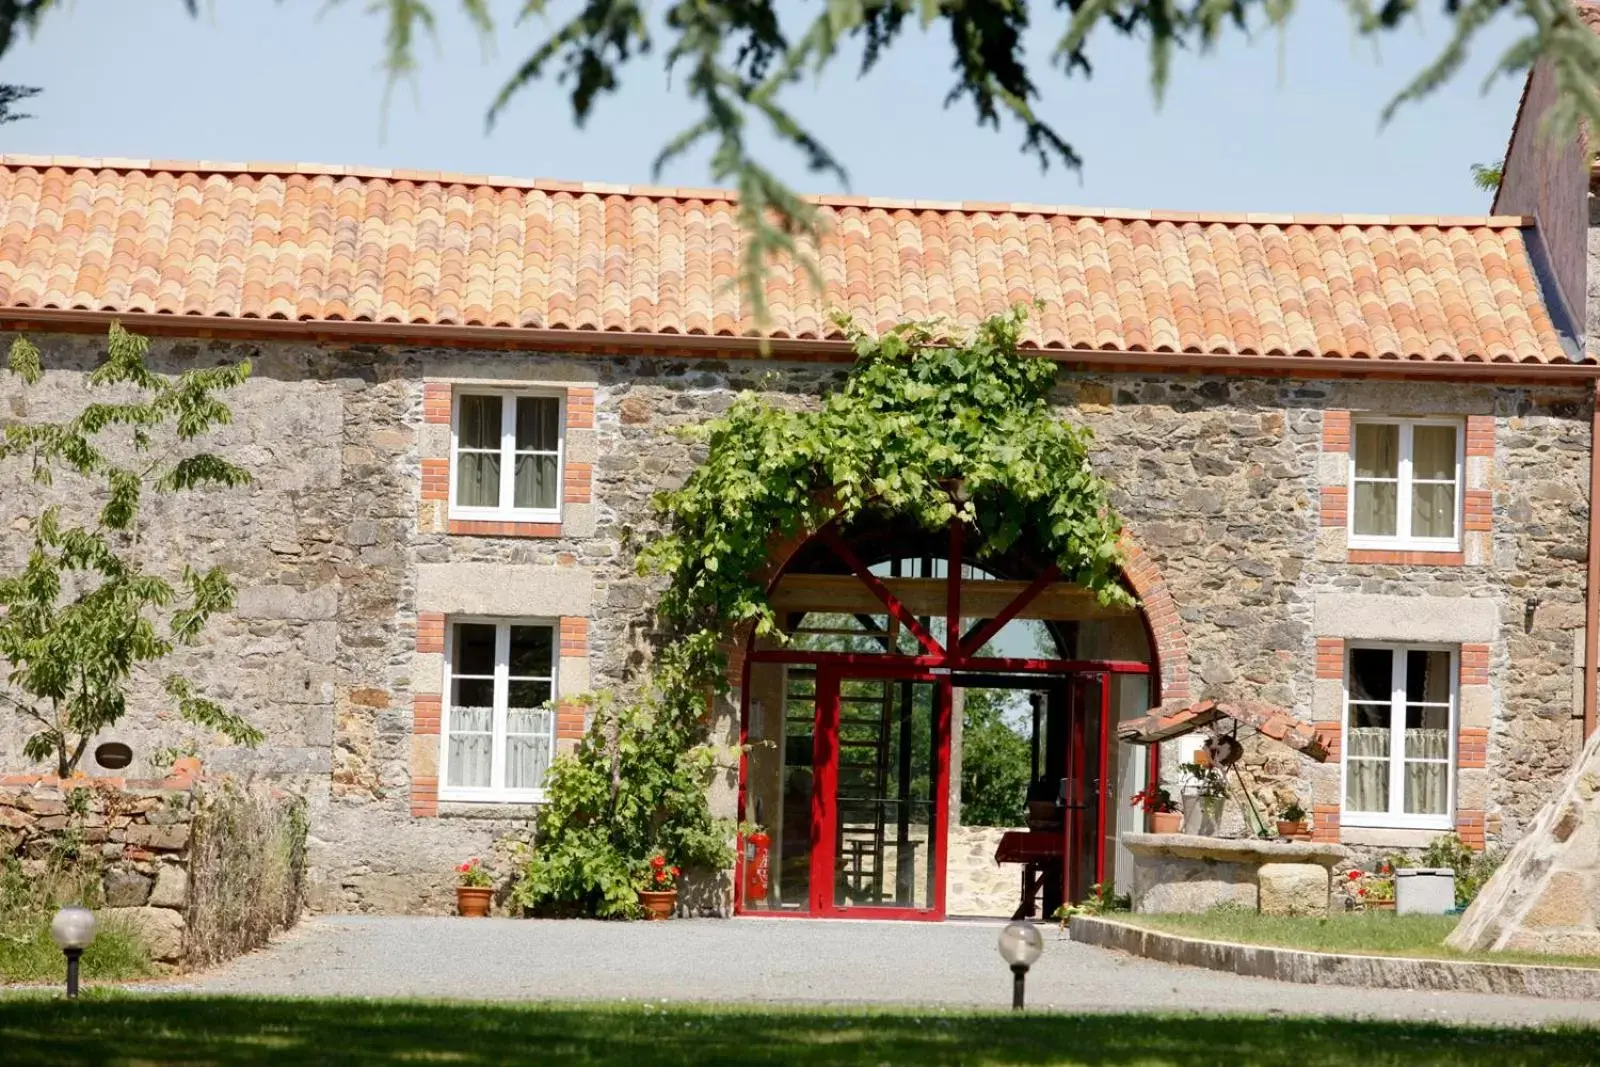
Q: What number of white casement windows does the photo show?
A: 4